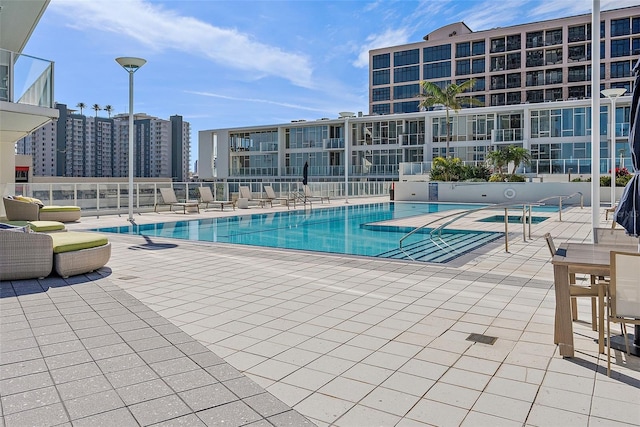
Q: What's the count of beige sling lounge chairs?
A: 5